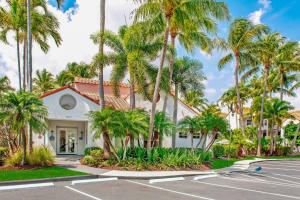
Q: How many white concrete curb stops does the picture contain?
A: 4